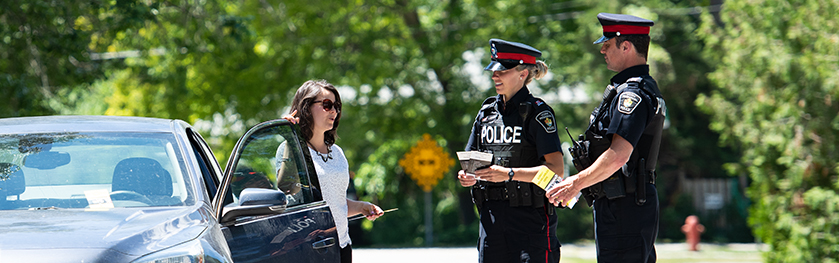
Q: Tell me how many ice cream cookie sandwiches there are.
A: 0